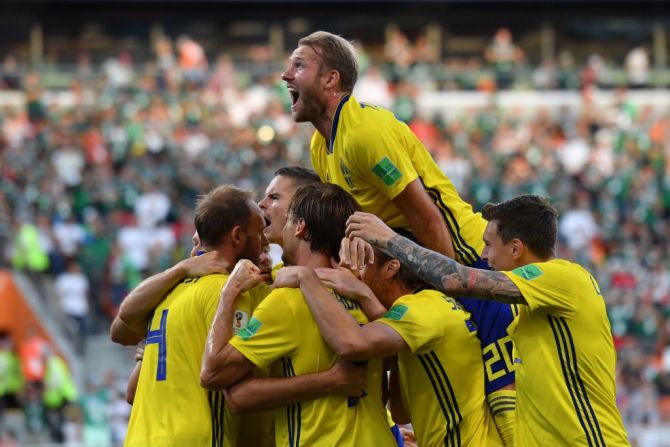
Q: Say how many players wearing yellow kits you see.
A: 6